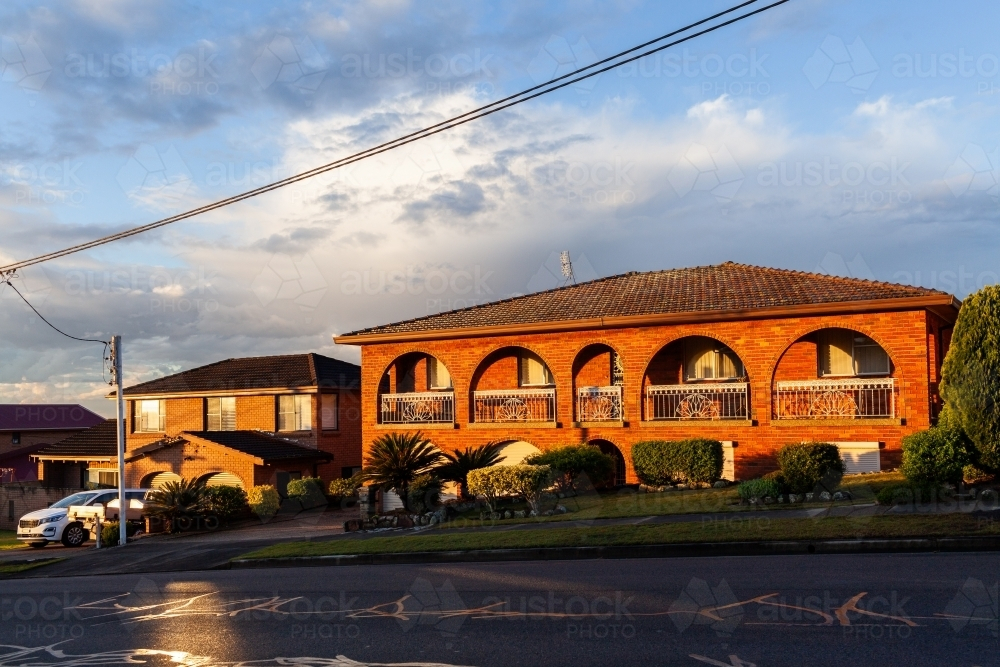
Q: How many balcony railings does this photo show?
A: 5